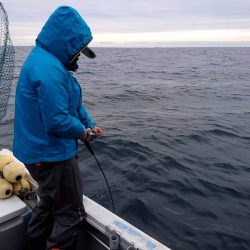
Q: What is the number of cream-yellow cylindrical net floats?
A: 4